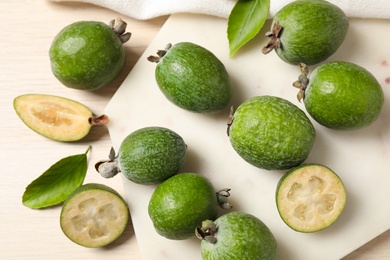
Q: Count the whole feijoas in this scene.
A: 8